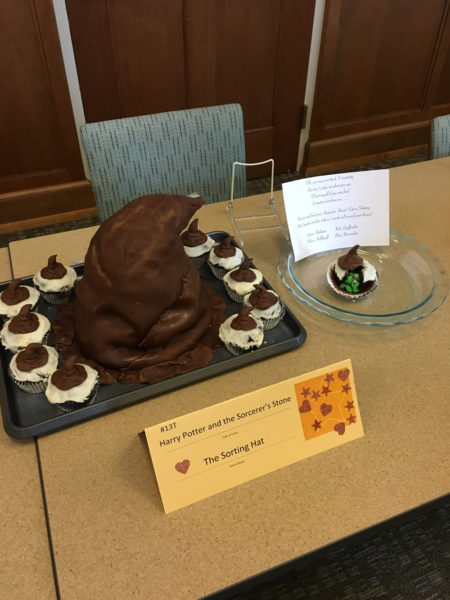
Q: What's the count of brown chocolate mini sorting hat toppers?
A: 11